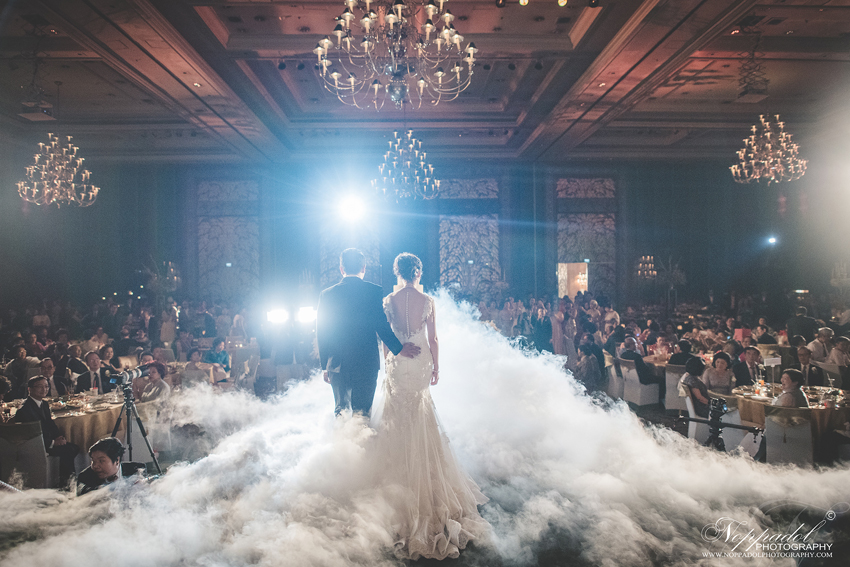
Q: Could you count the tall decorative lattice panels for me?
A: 4